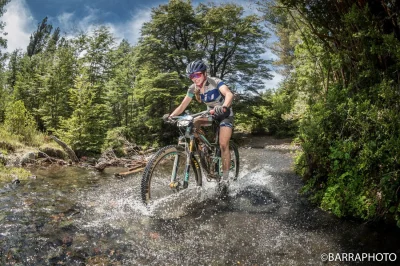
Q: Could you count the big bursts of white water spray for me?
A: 2